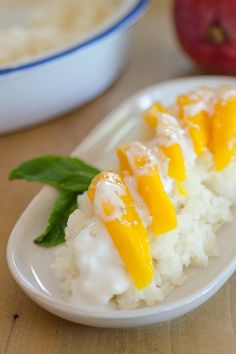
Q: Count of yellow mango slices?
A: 5